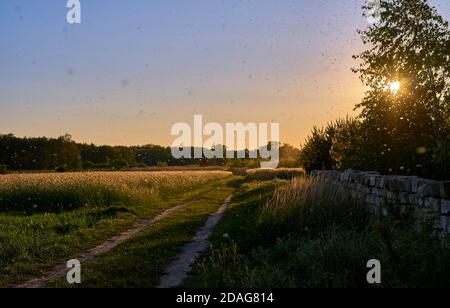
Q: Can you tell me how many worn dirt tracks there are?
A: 2